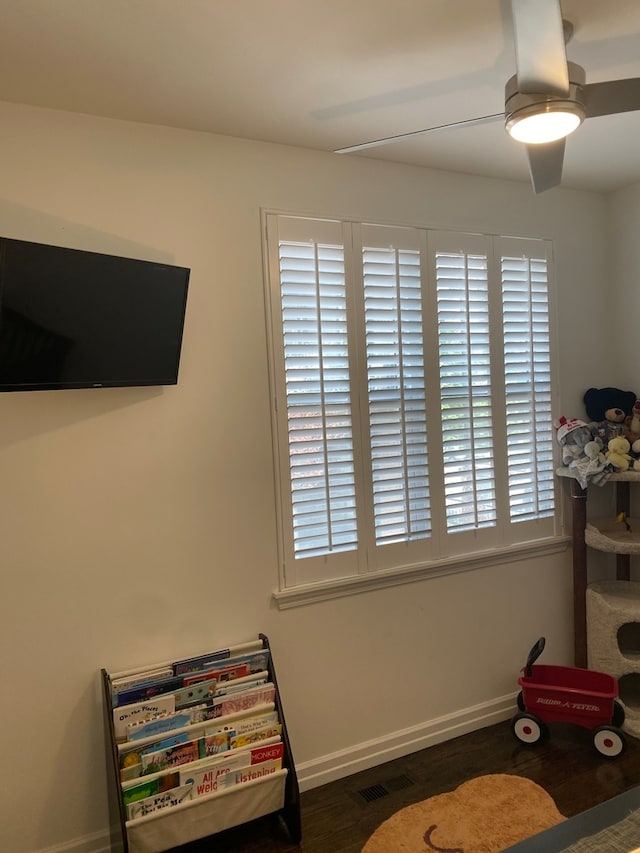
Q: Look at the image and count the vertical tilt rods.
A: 4